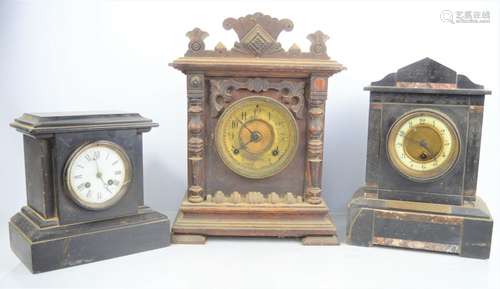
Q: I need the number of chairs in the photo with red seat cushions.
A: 0